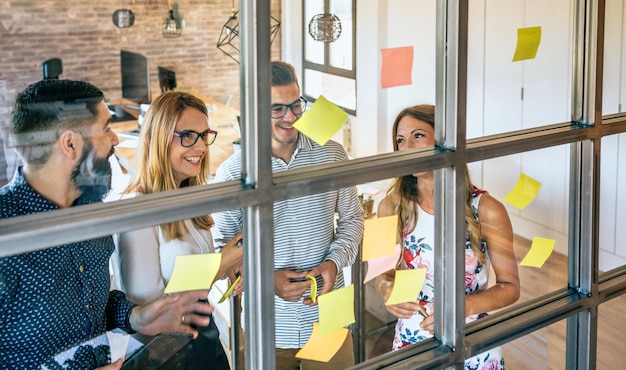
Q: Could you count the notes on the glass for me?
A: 11